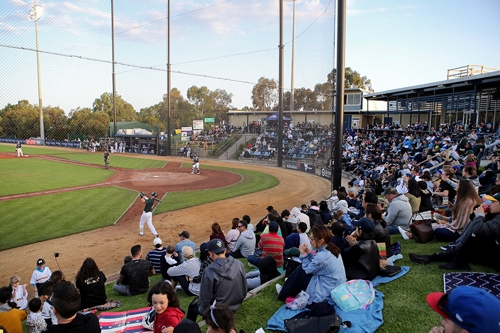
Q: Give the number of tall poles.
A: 6